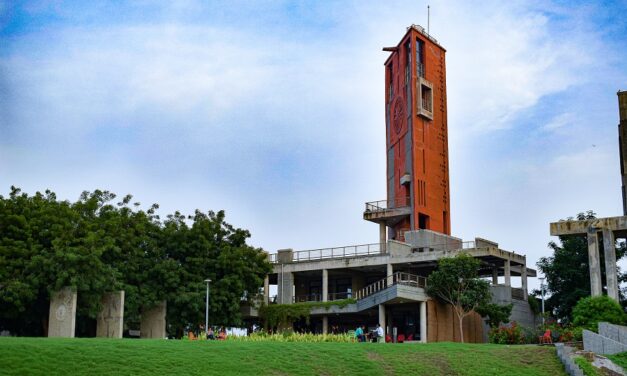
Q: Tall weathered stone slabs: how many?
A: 3